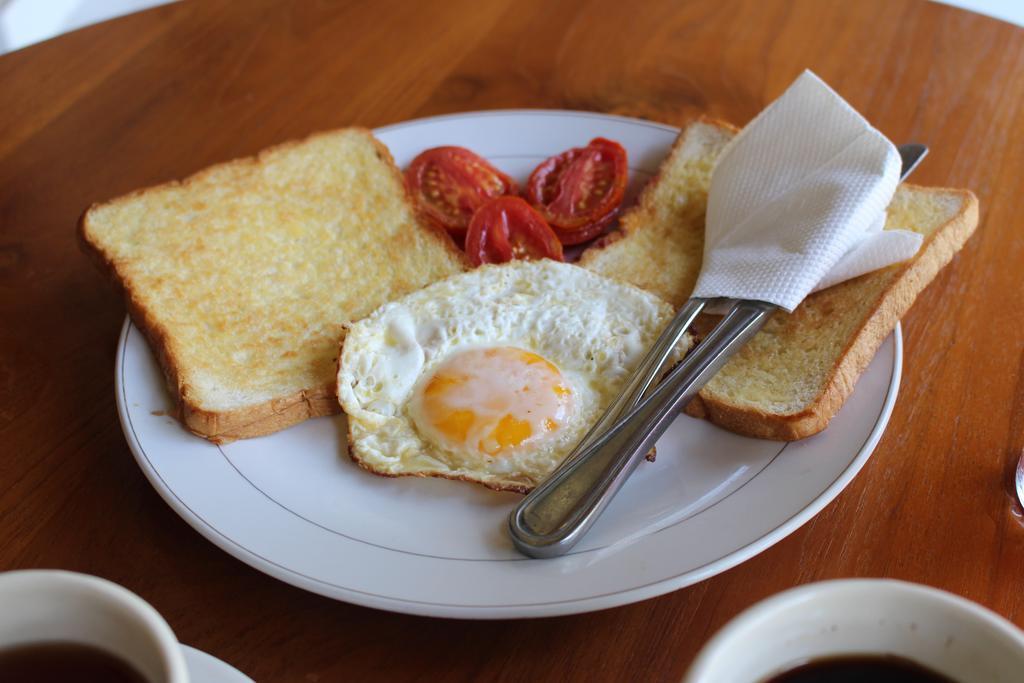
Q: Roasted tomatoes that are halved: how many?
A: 3